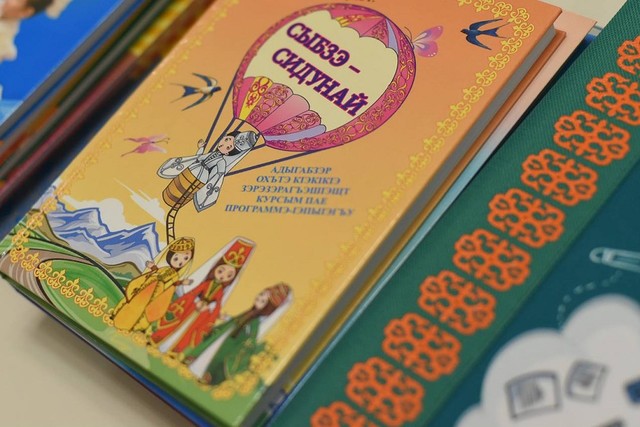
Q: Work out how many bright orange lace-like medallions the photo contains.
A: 10